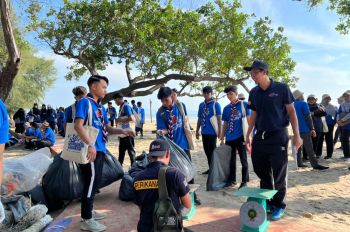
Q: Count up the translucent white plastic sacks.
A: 1